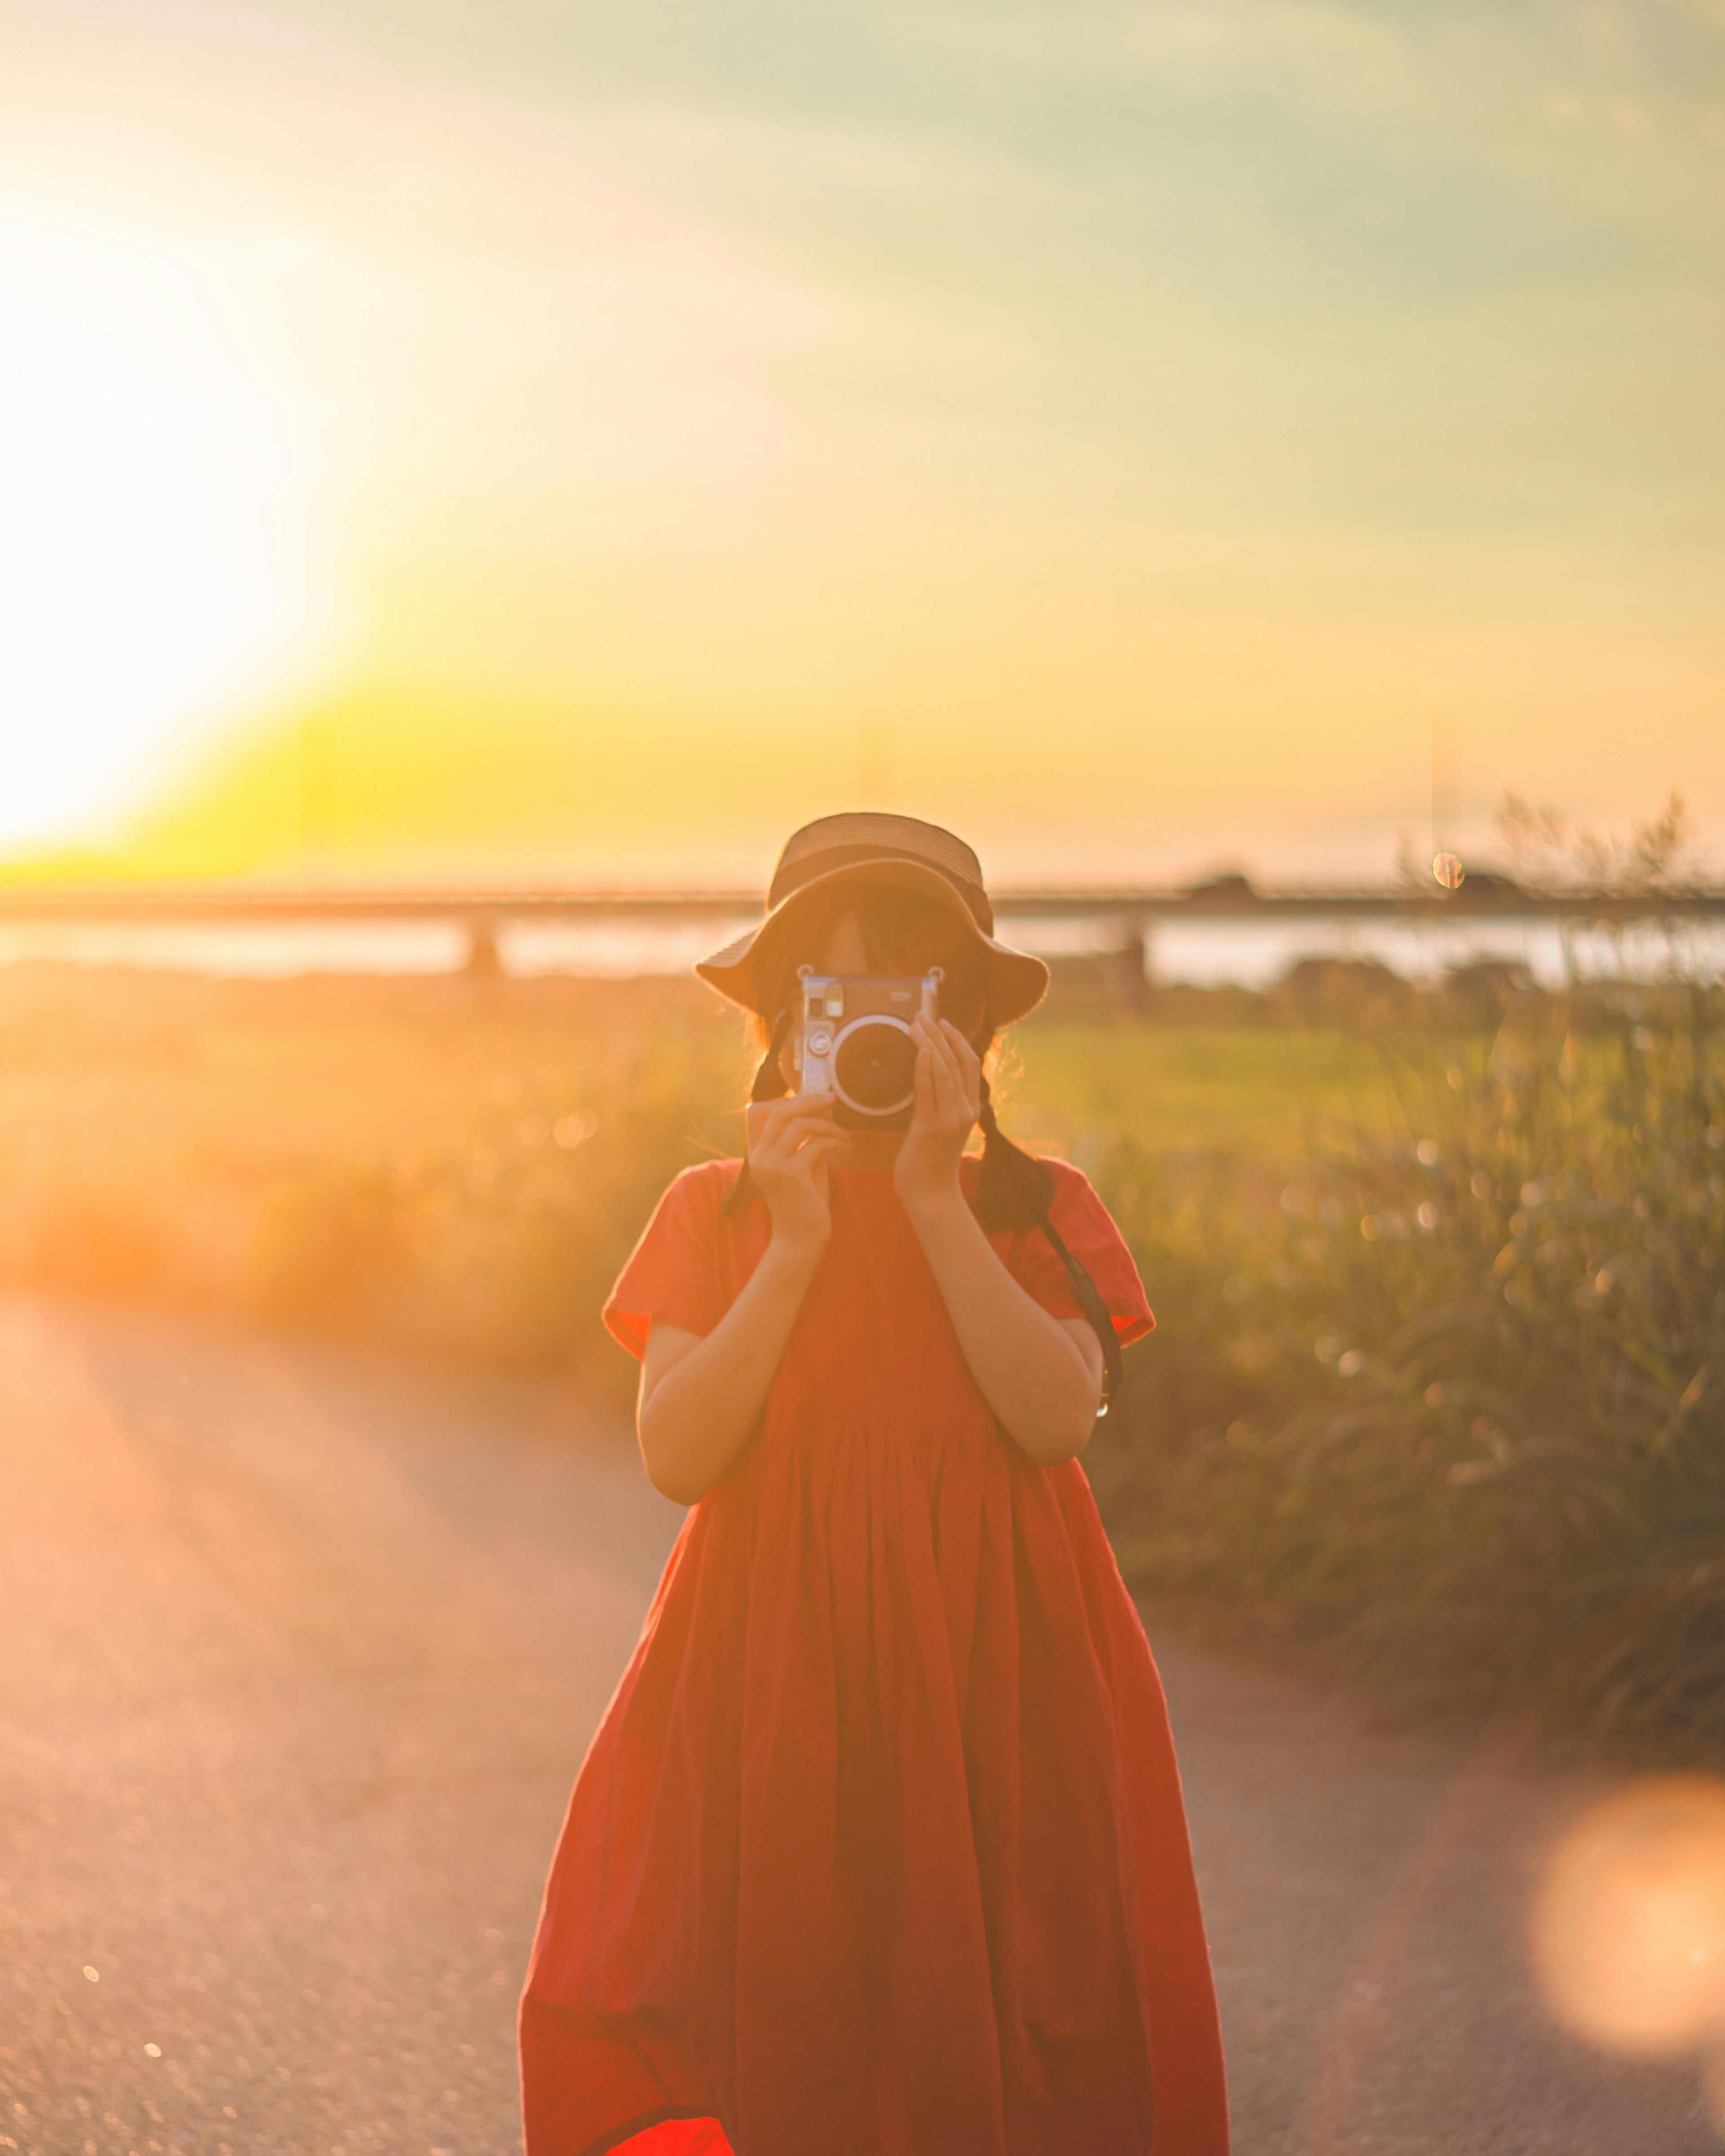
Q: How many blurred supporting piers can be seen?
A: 2